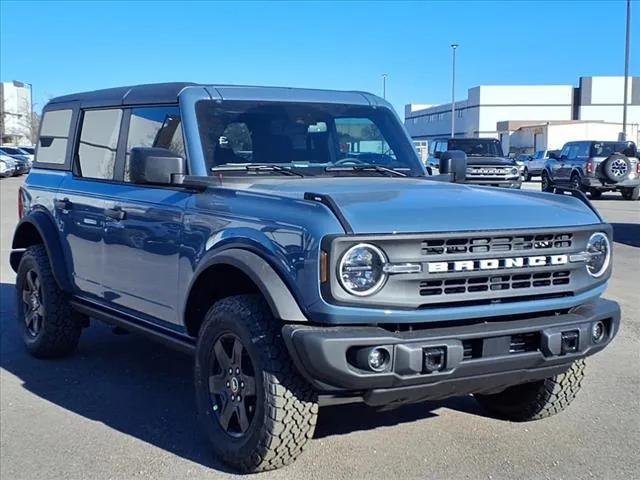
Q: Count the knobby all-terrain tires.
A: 3